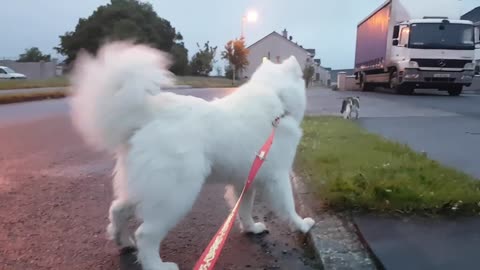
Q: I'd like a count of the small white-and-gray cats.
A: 1